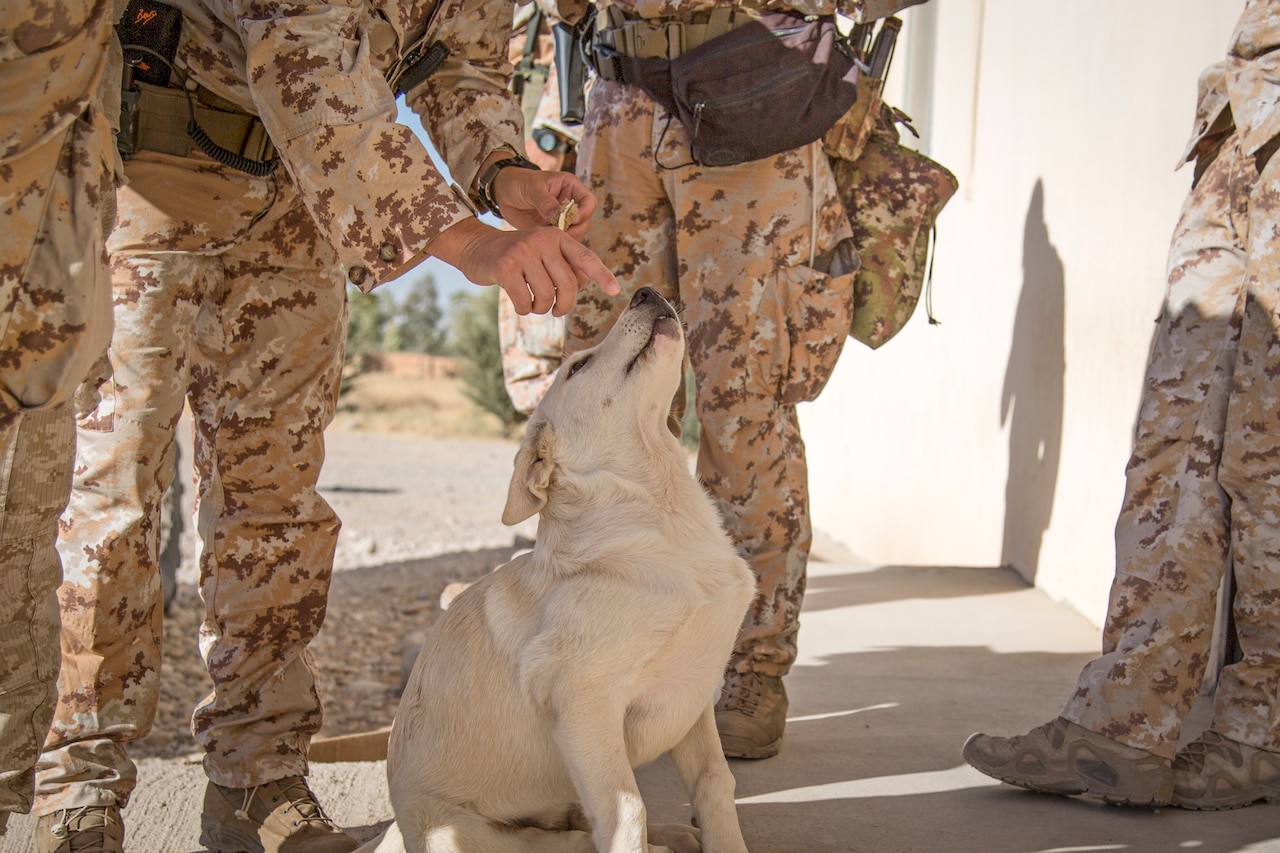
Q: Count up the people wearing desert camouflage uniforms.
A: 5